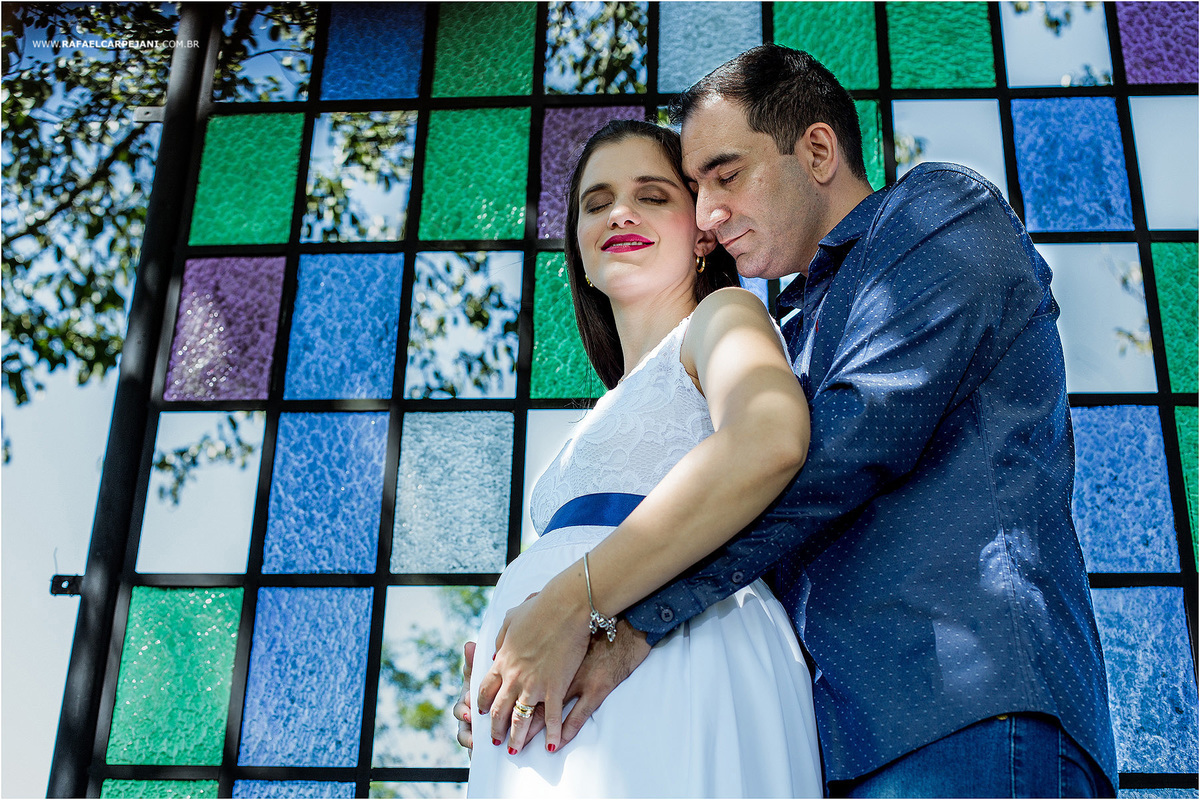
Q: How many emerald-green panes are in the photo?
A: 11